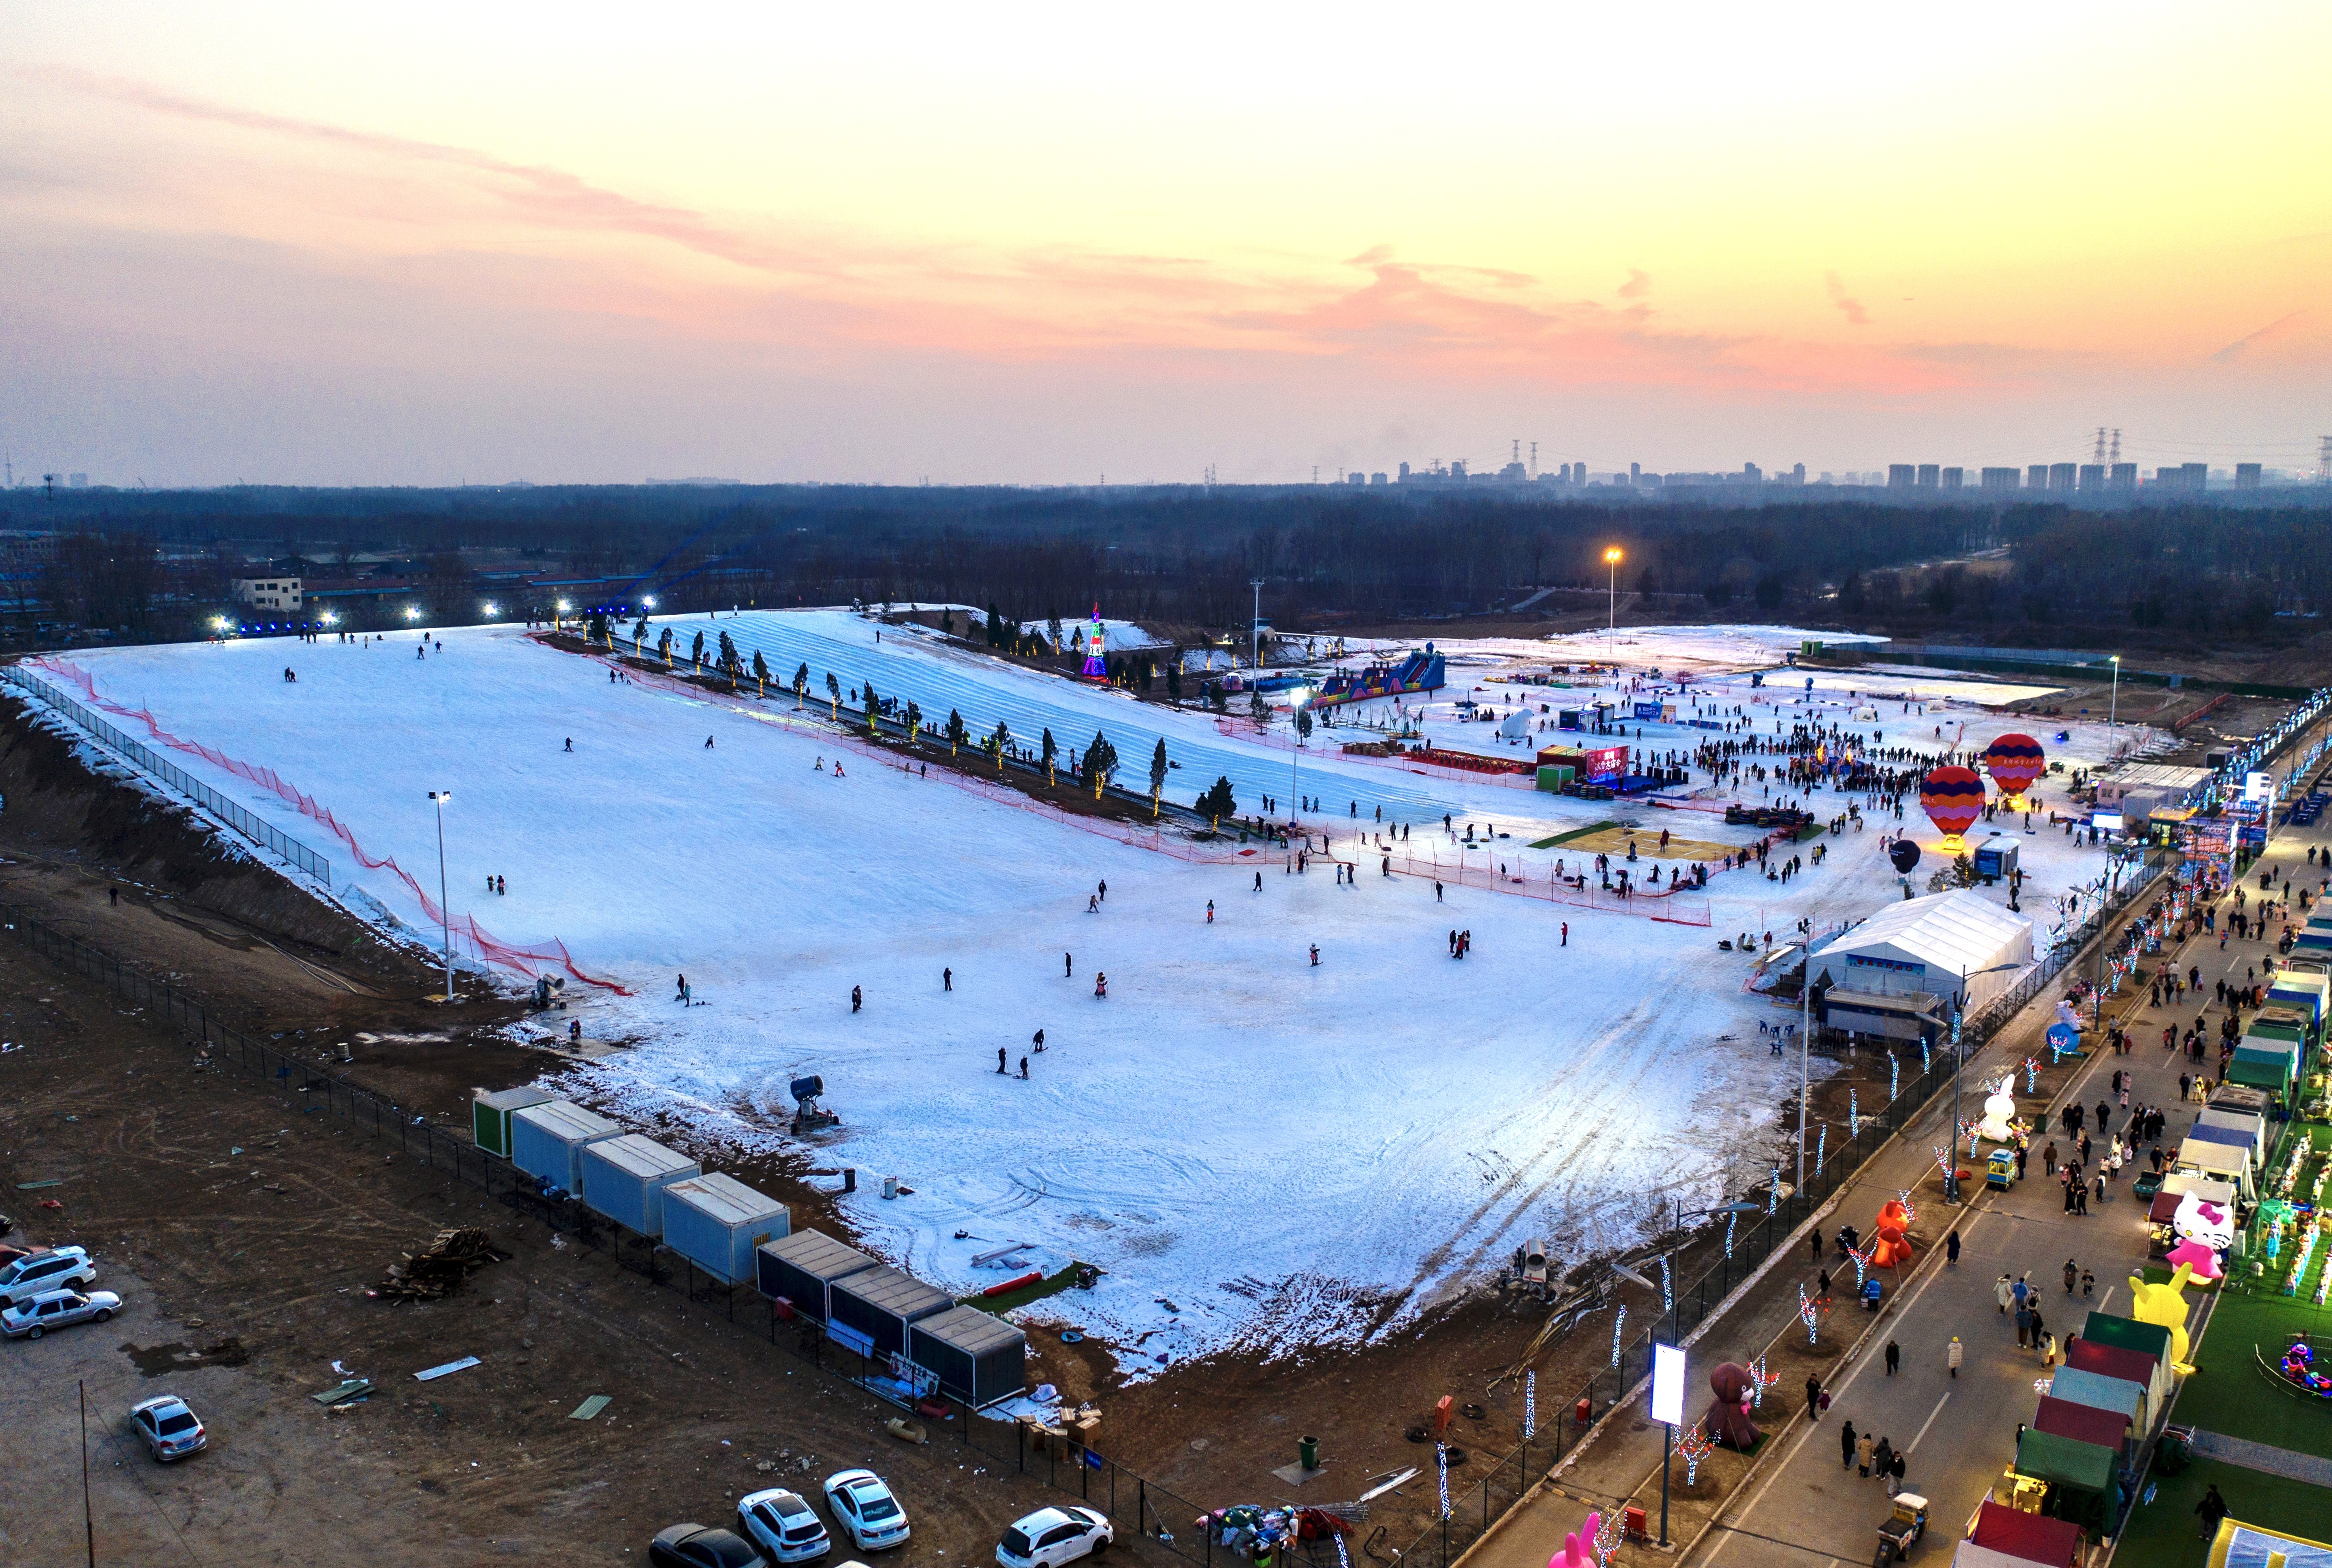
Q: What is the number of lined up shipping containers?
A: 7